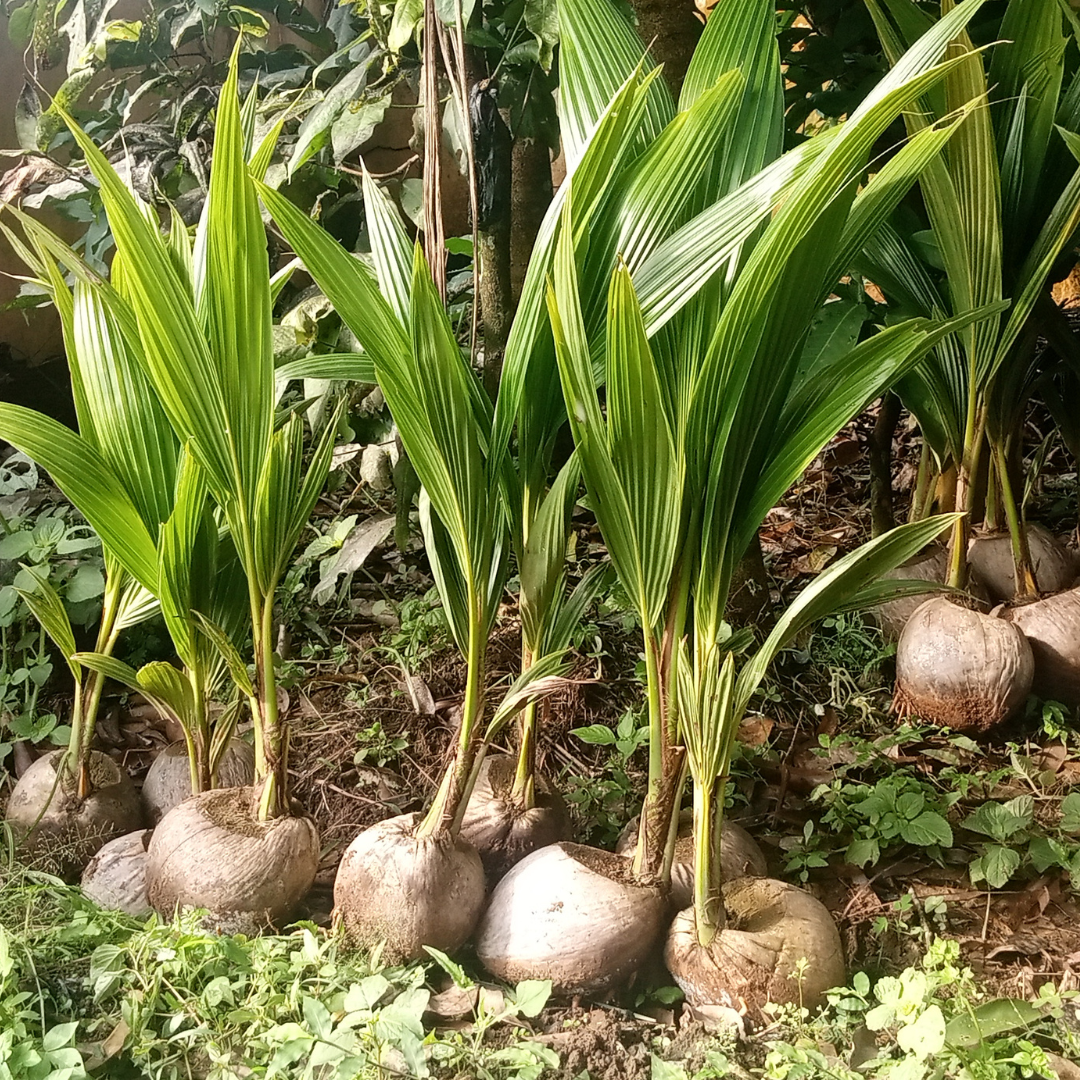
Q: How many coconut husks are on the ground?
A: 13